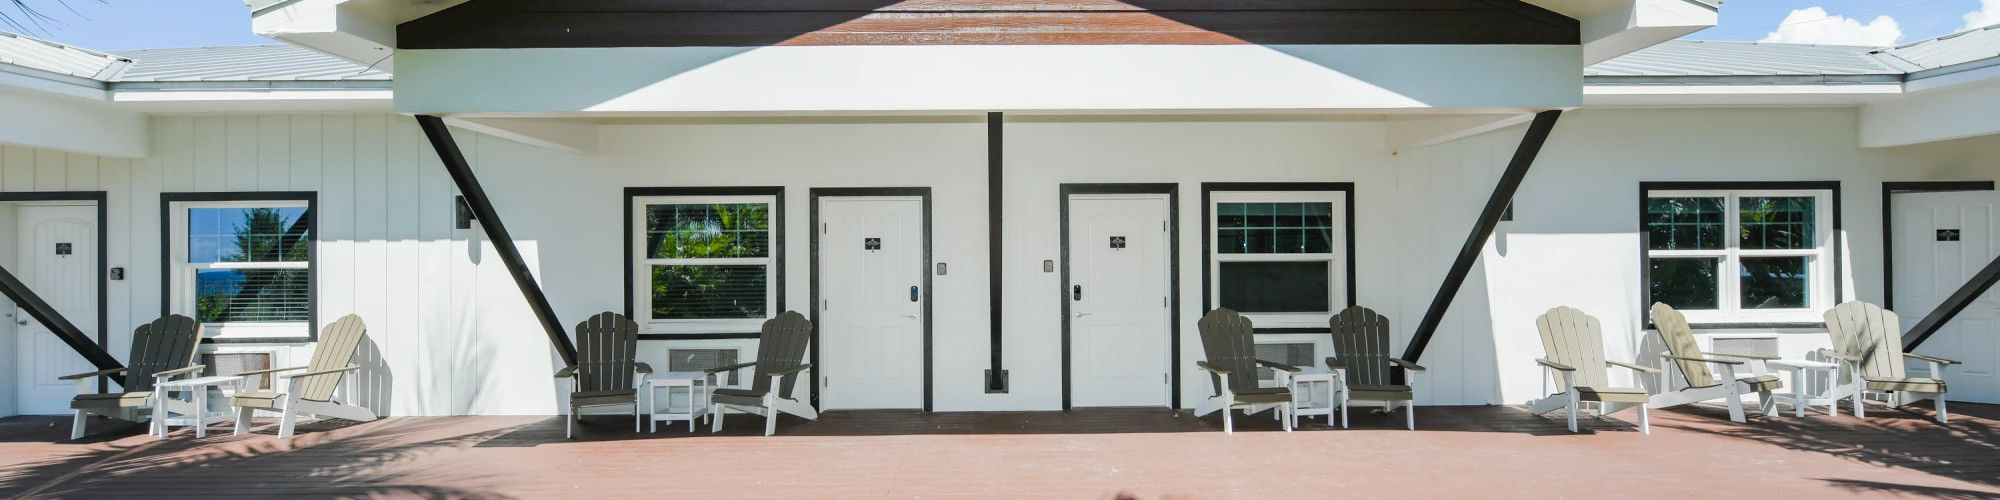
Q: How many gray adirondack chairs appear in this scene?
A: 5